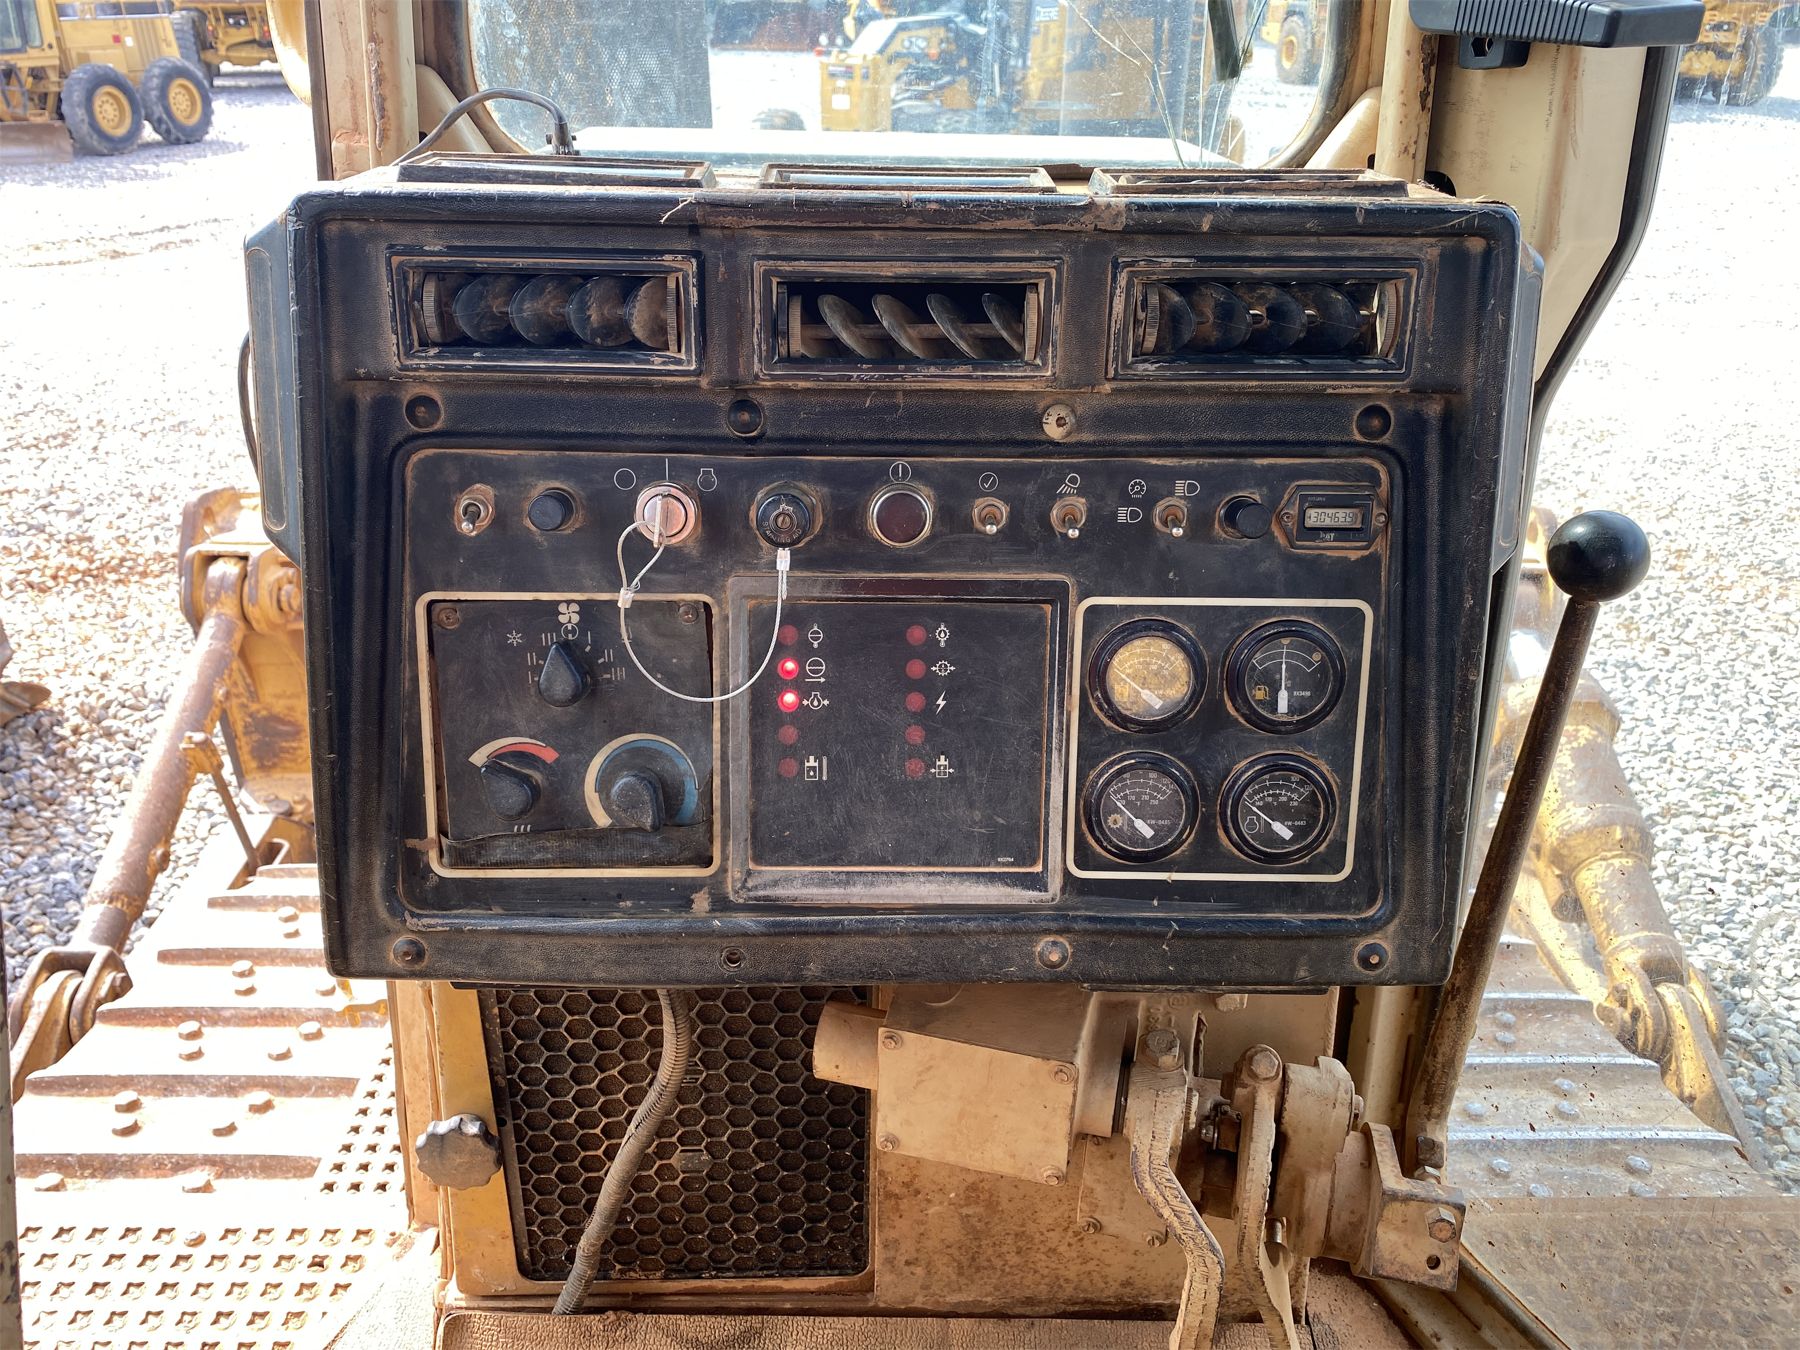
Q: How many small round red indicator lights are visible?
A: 10